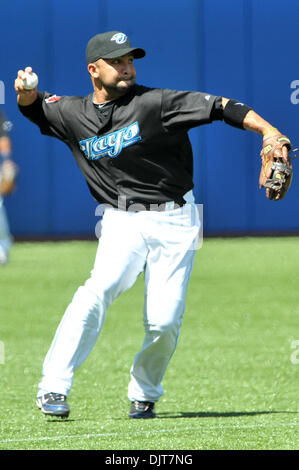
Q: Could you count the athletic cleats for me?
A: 2